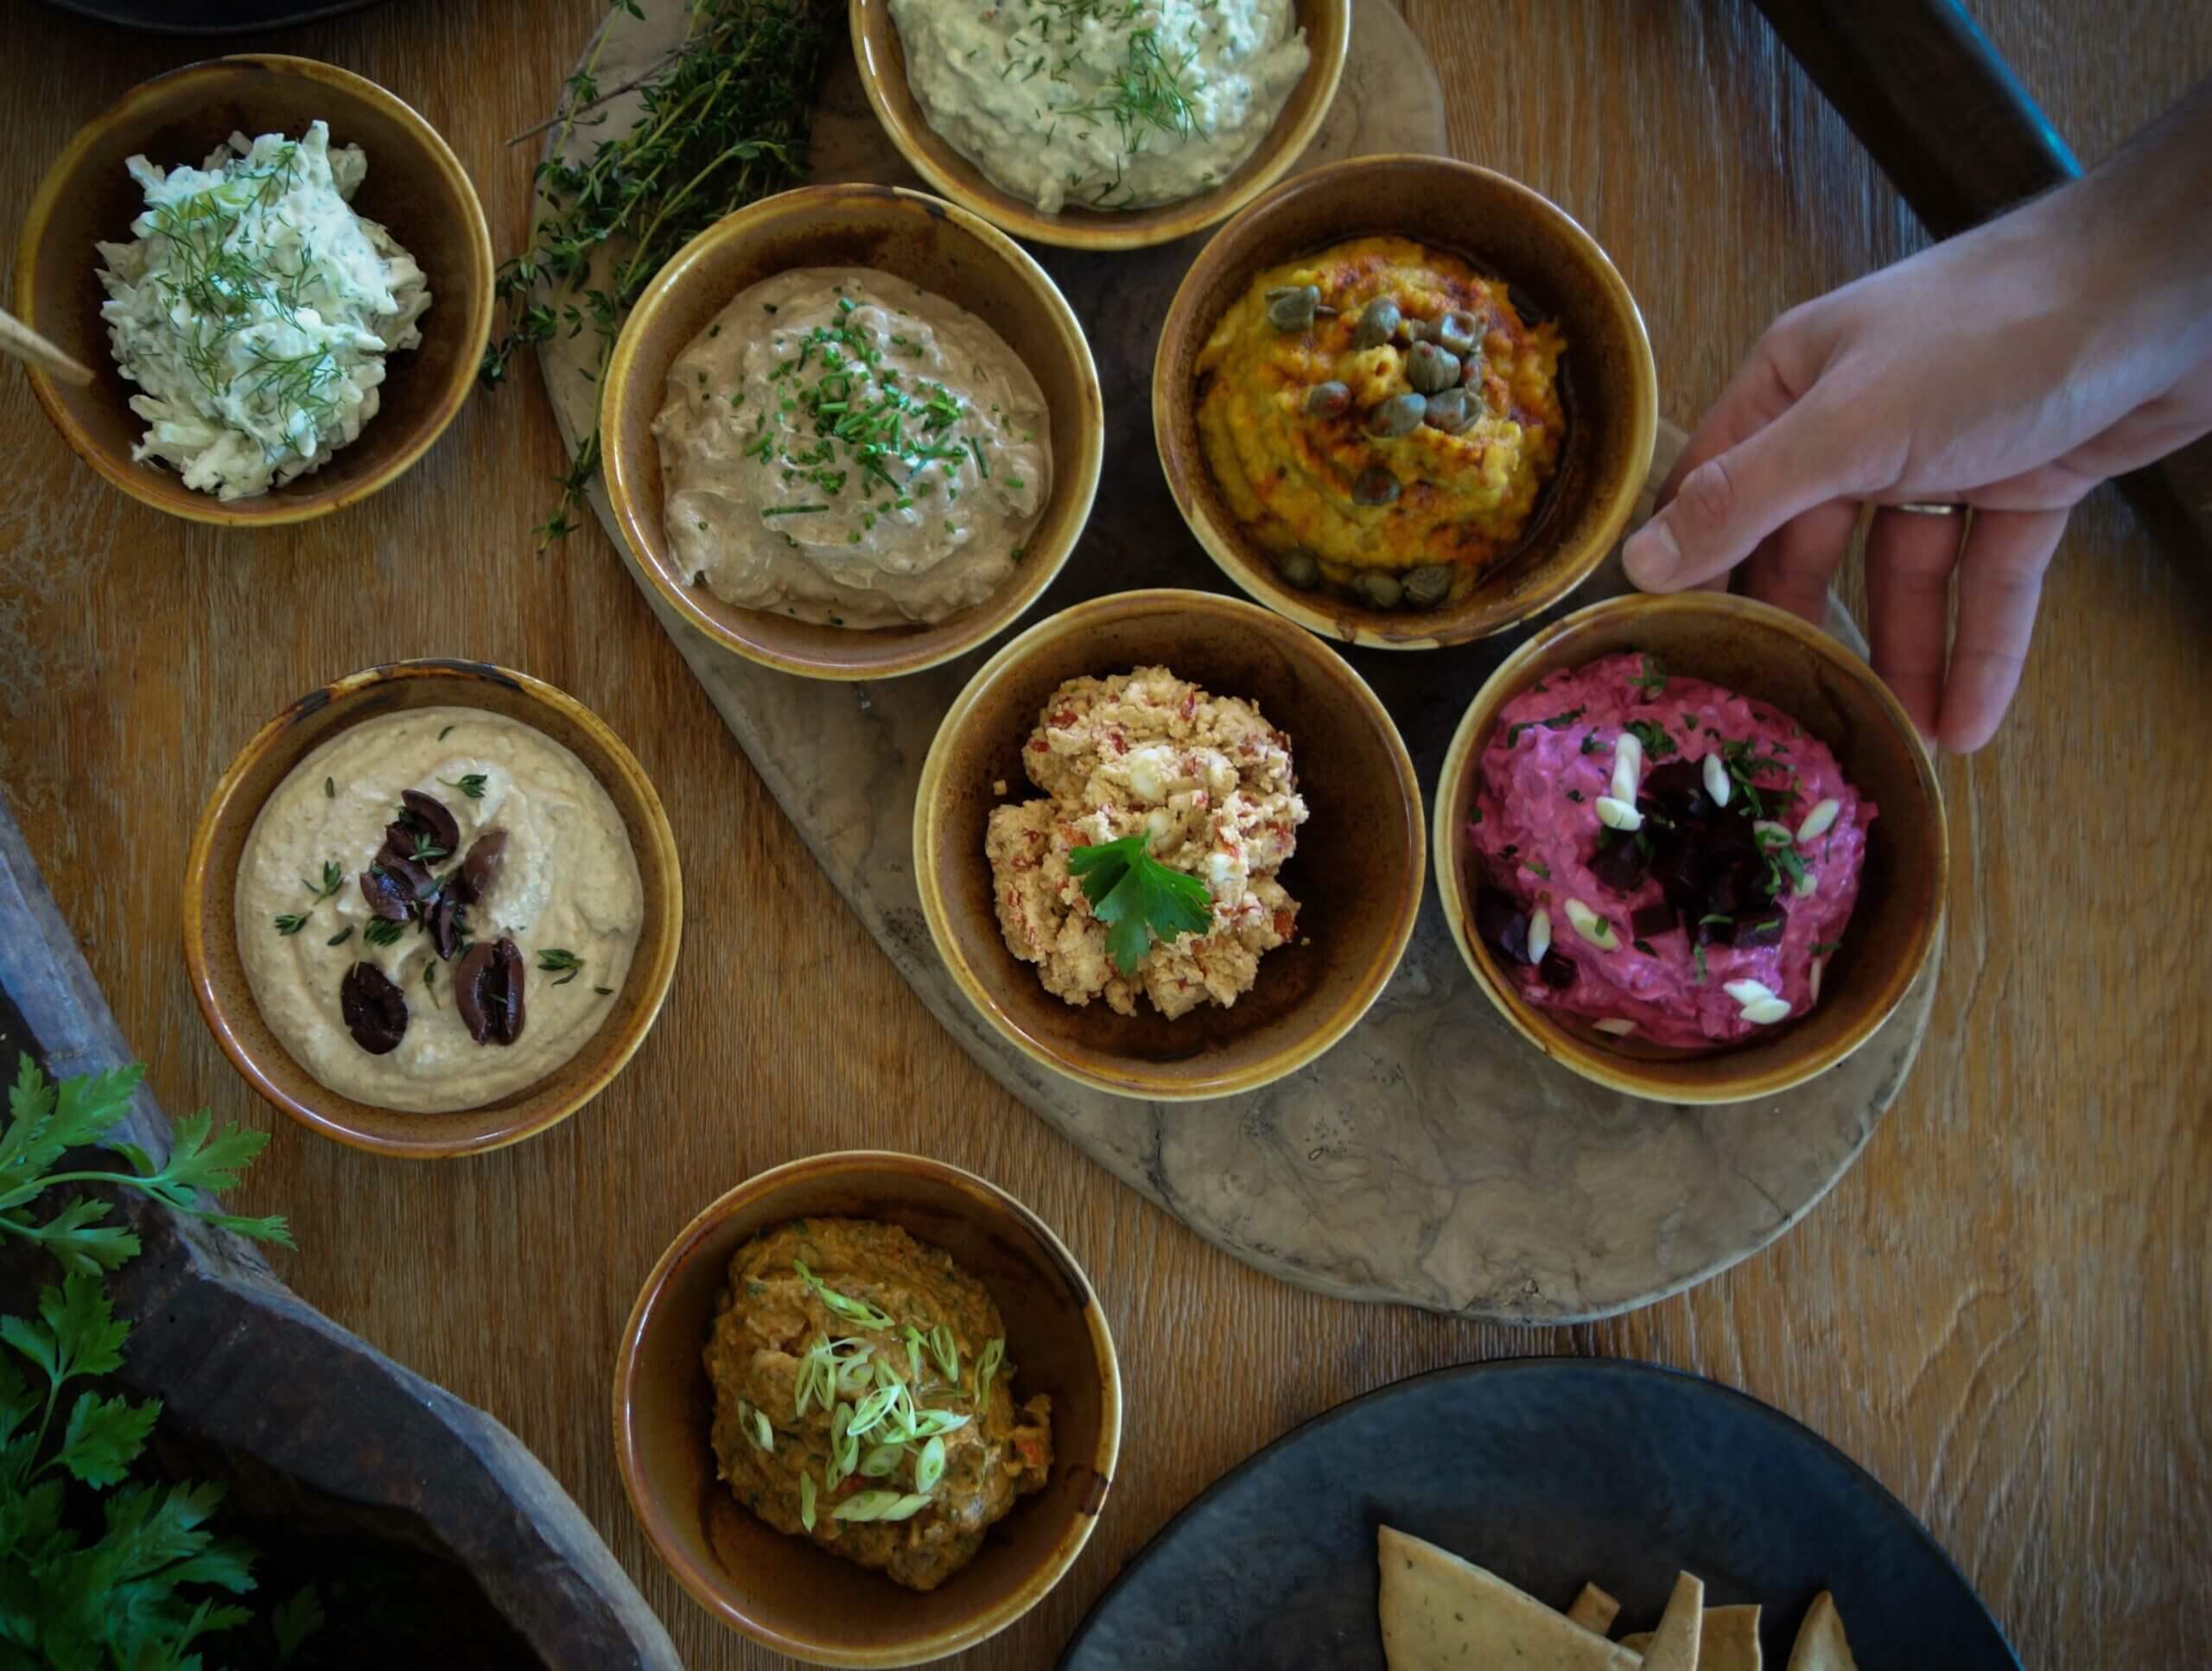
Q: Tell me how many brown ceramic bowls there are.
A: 8